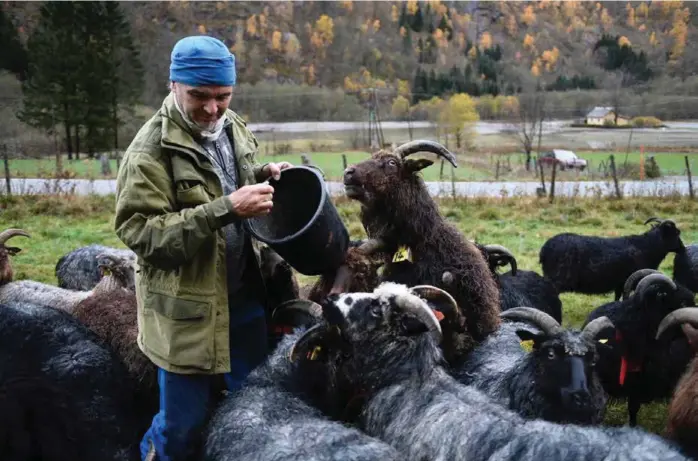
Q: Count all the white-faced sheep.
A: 1